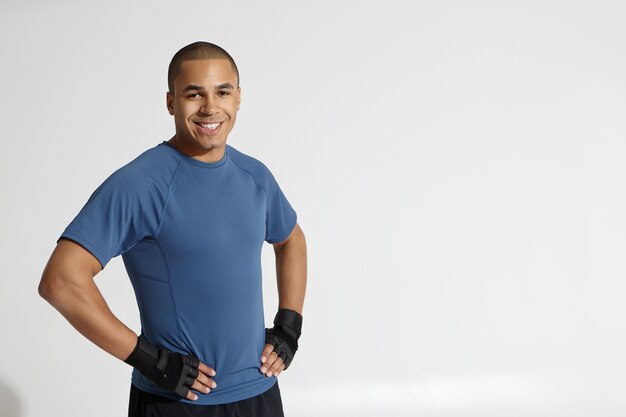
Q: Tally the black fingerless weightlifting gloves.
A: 2